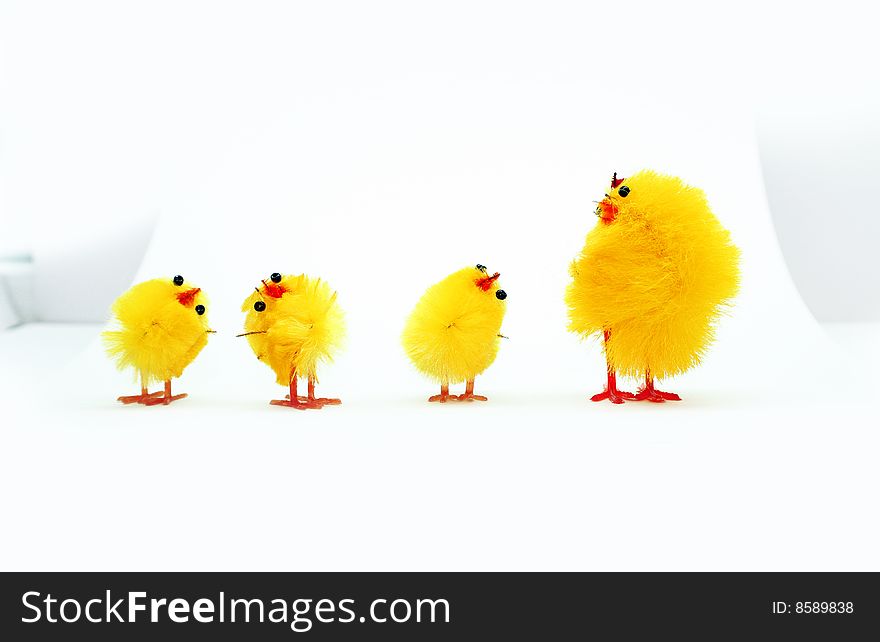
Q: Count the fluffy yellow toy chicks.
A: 4